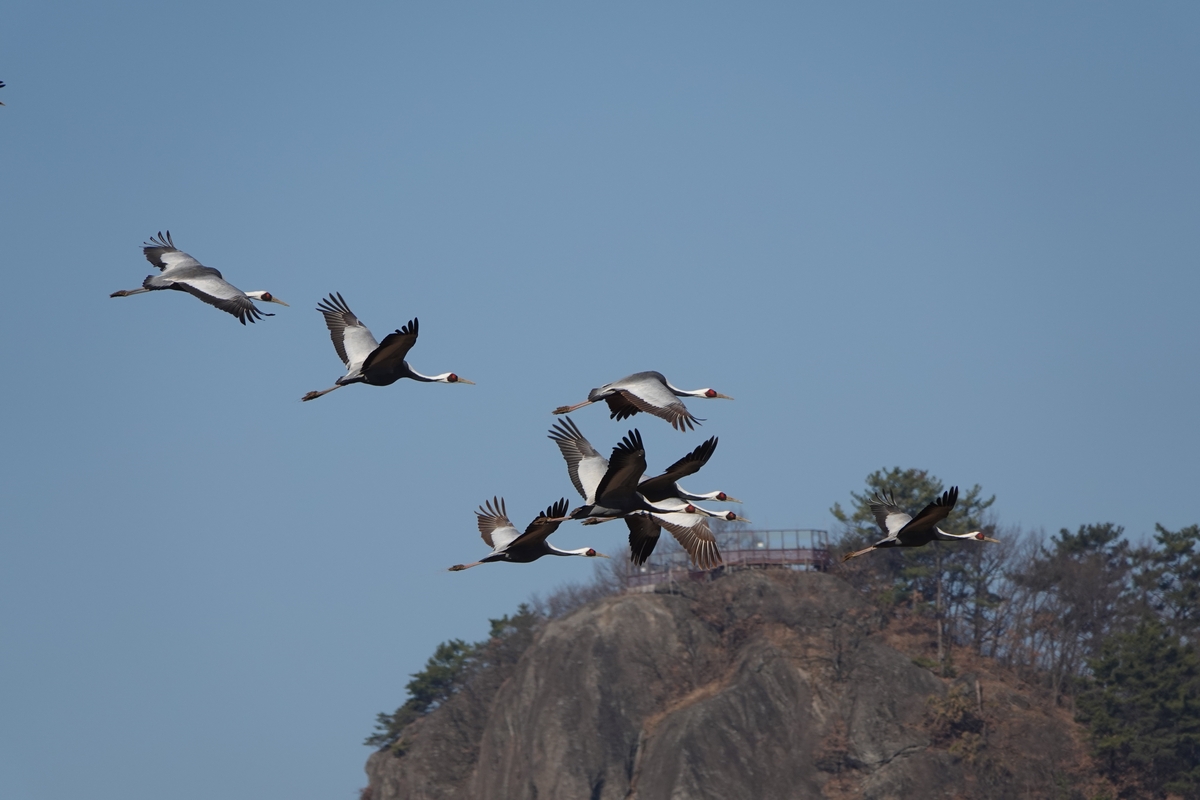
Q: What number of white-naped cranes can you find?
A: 8